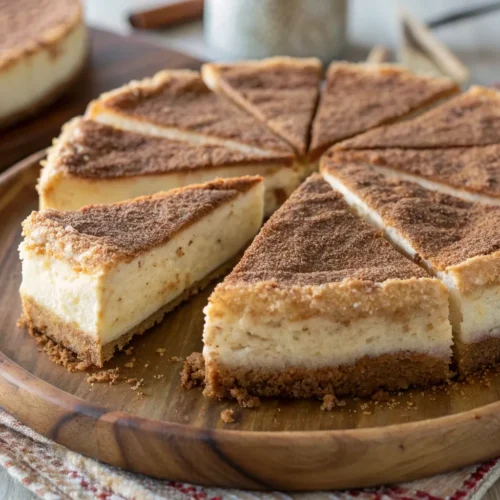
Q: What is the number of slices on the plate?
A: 9